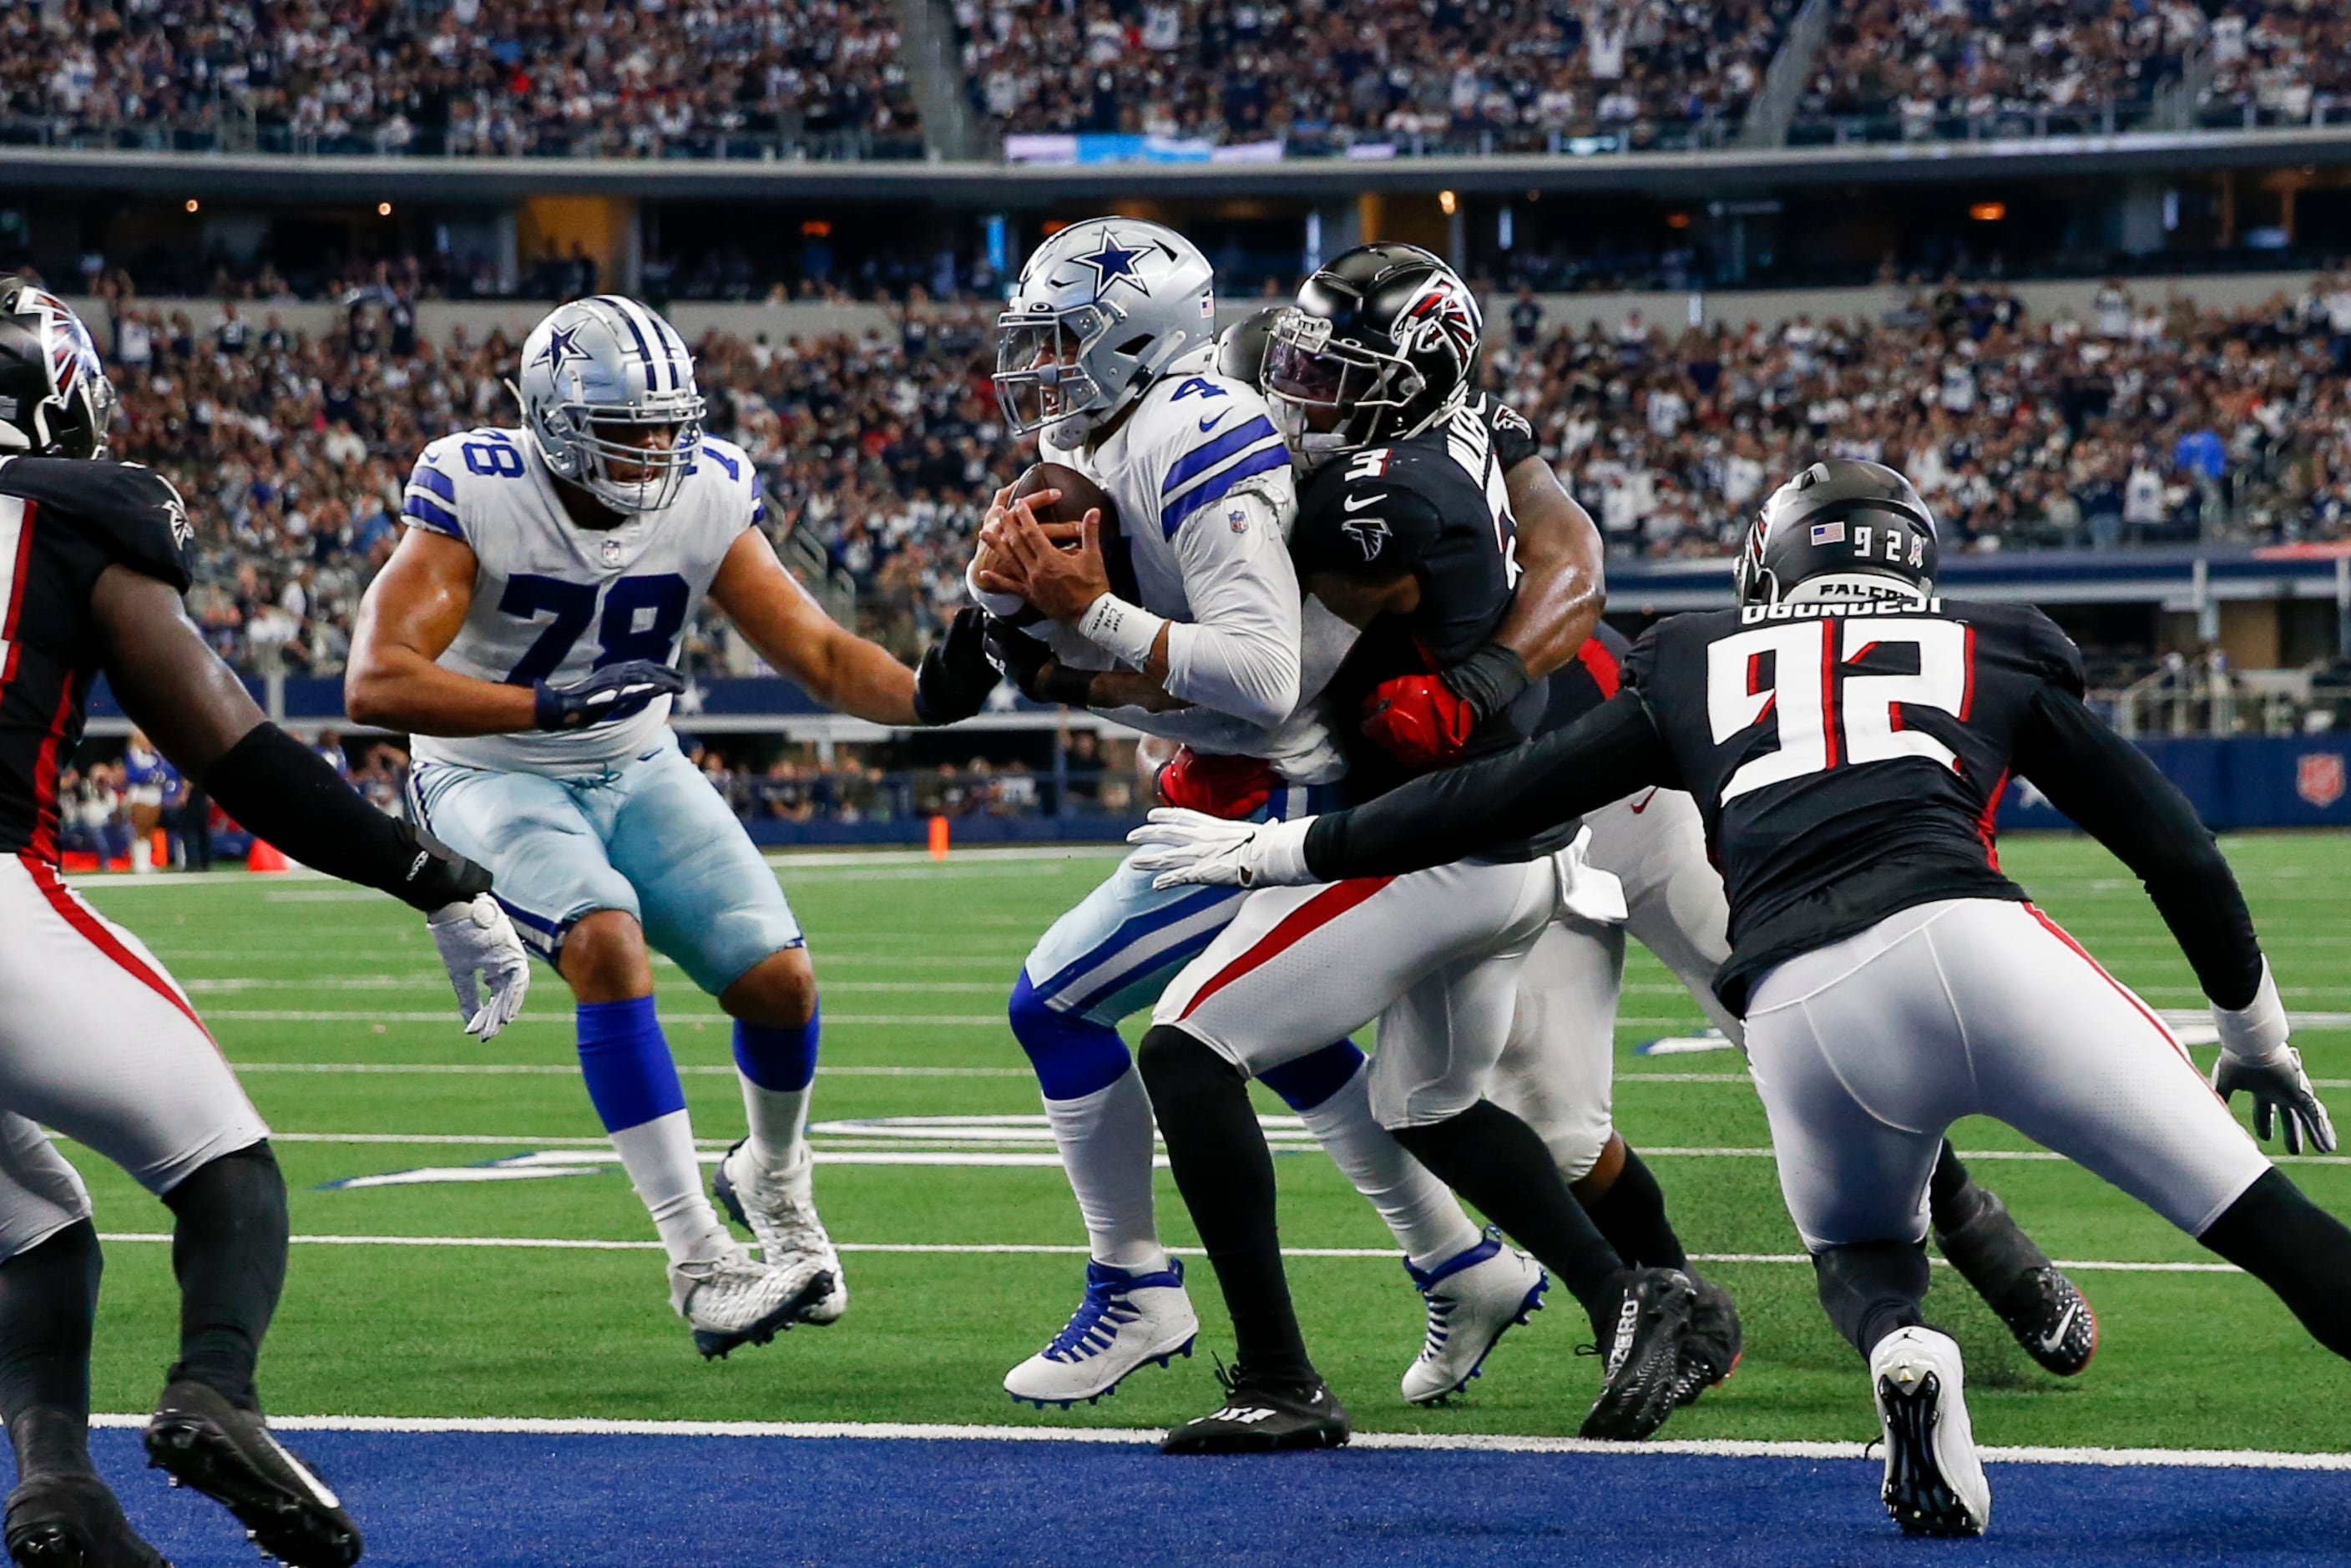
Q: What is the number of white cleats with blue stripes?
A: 2